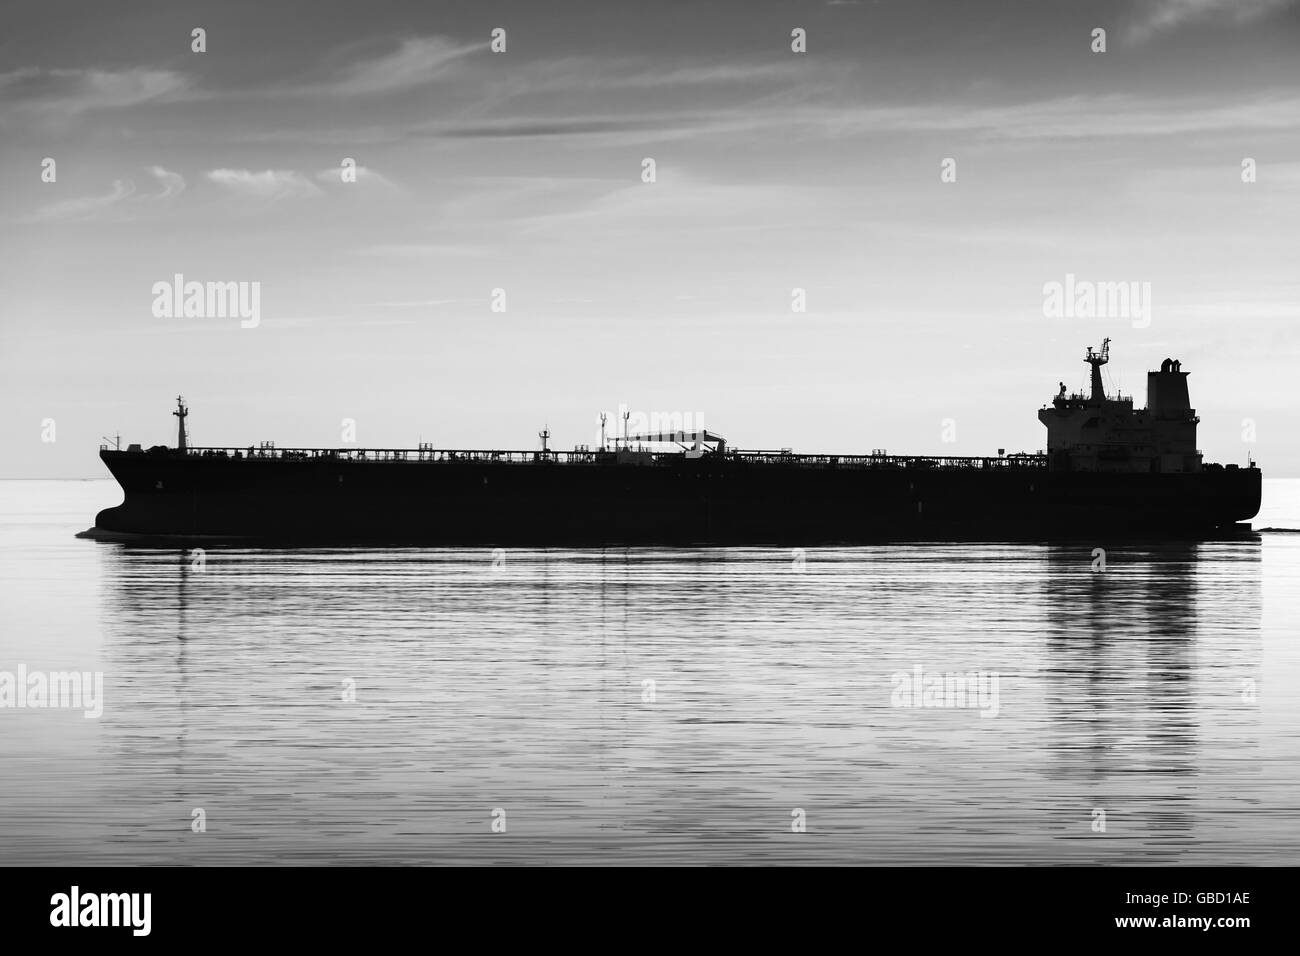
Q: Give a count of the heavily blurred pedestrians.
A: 0